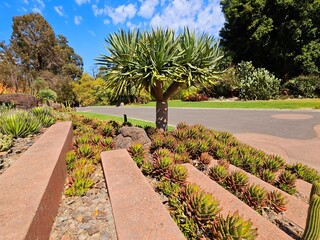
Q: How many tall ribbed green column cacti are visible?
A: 1